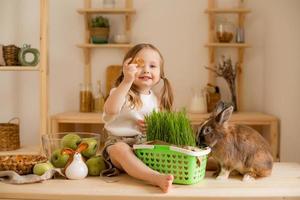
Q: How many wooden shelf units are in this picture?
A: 3